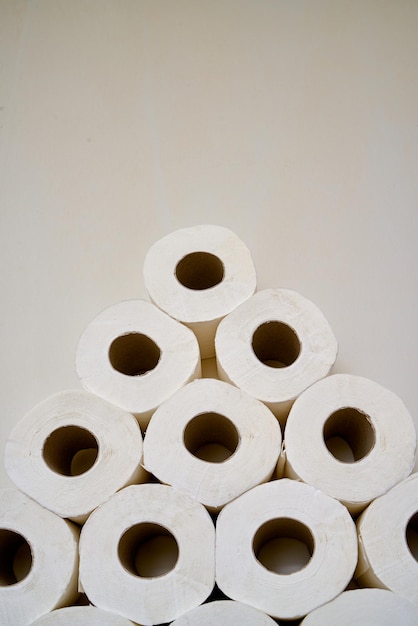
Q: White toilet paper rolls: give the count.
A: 13